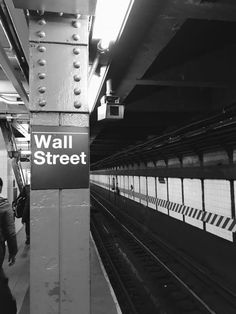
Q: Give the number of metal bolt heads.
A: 14